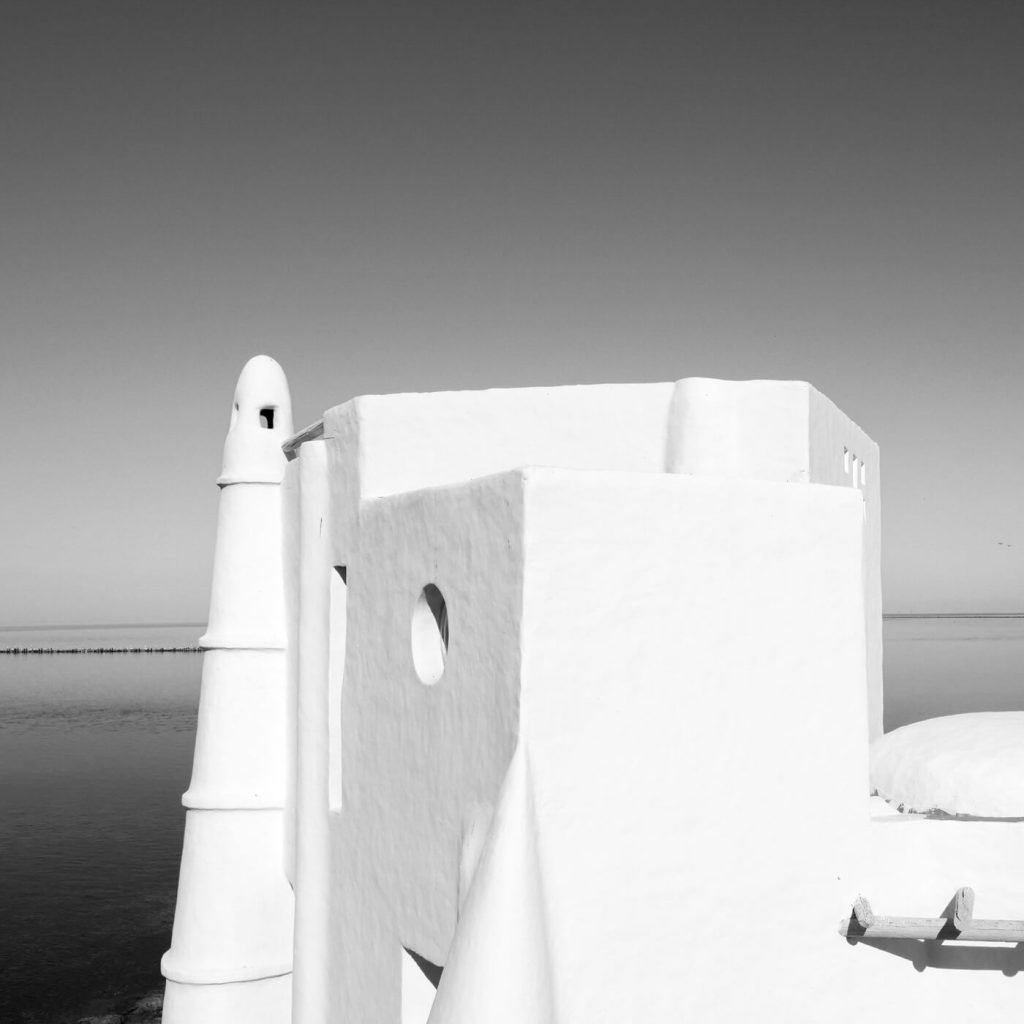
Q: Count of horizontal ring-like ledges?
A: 4